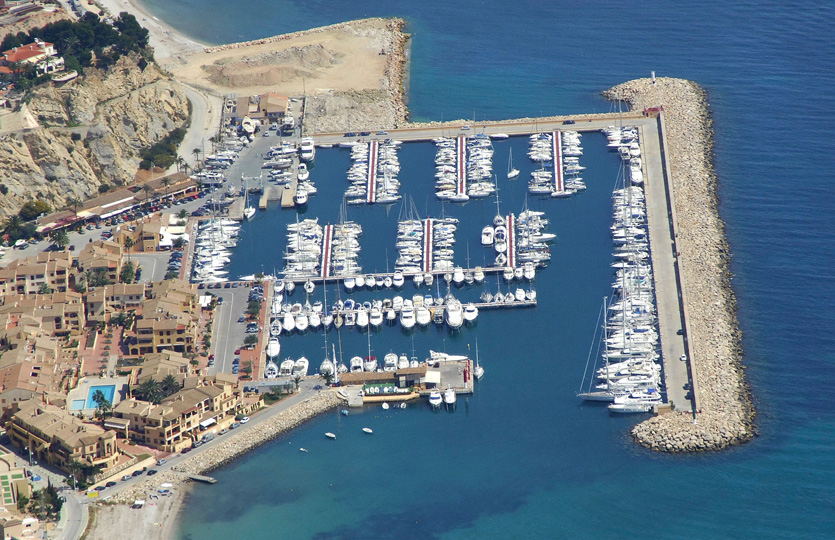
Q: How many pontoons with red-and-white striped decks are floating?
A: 6